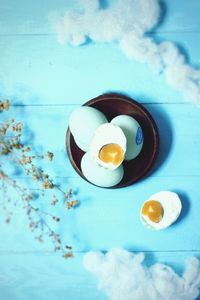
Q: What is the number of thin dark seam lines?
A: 4